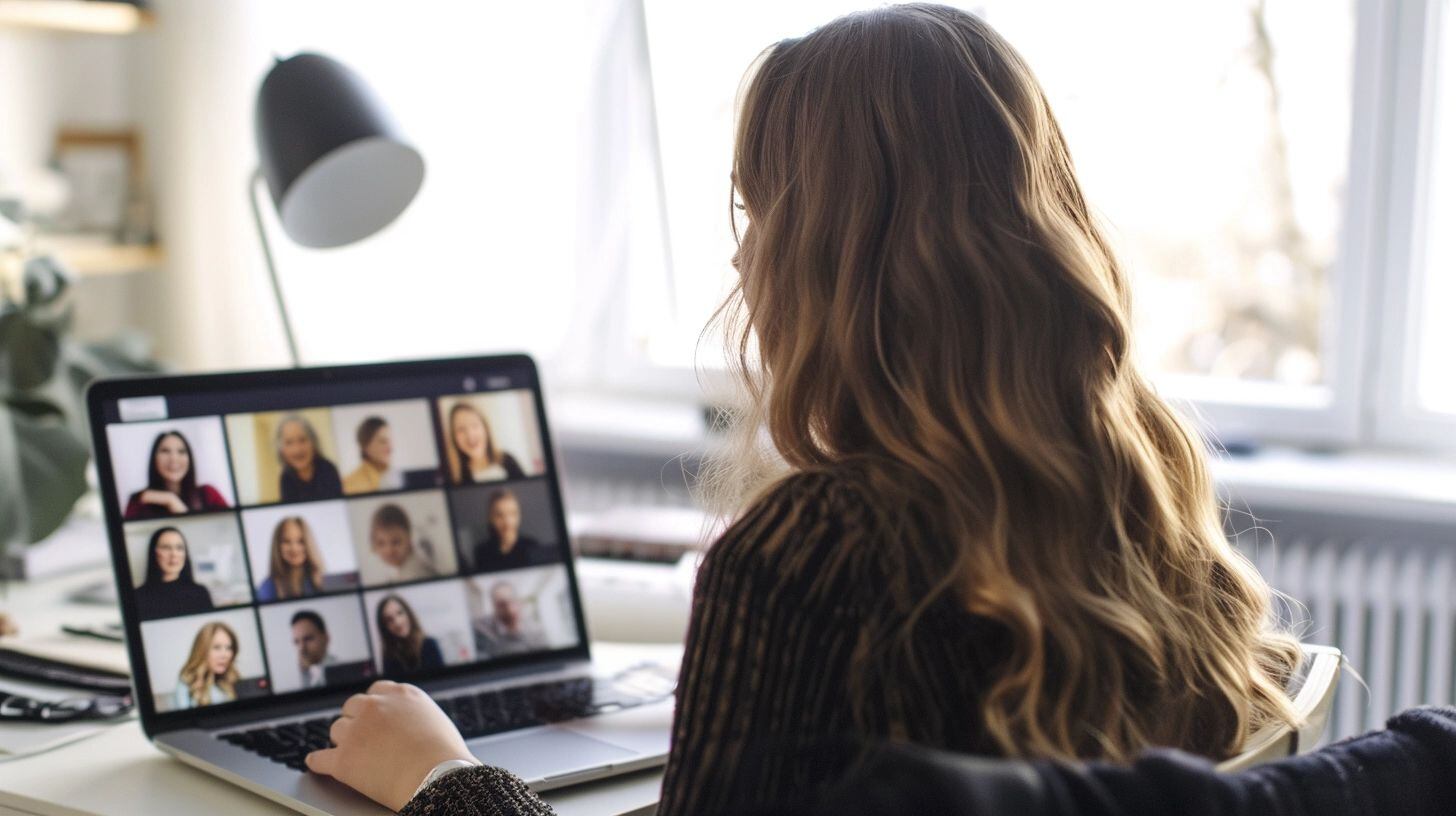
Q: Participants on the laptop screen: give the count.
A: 12